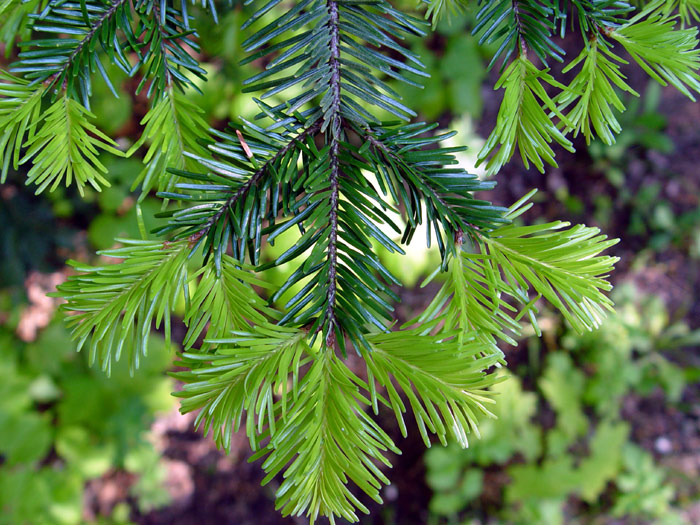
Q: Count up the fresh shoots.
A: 13